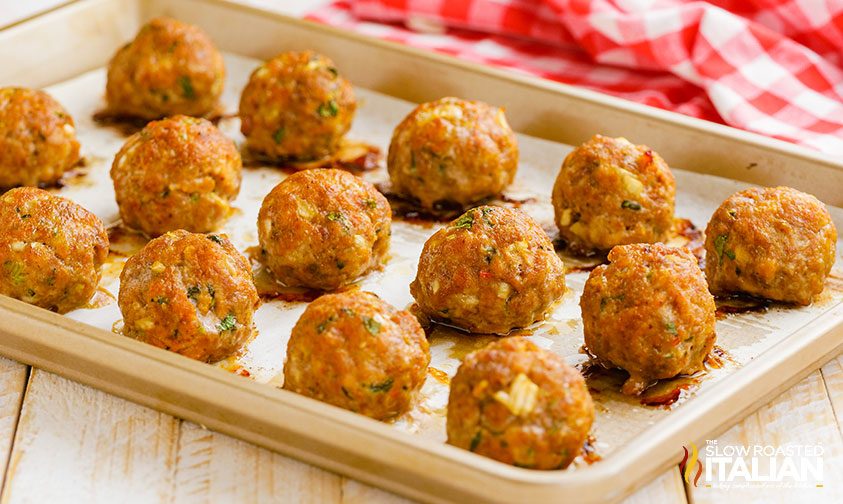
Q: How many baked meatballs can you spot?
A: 14